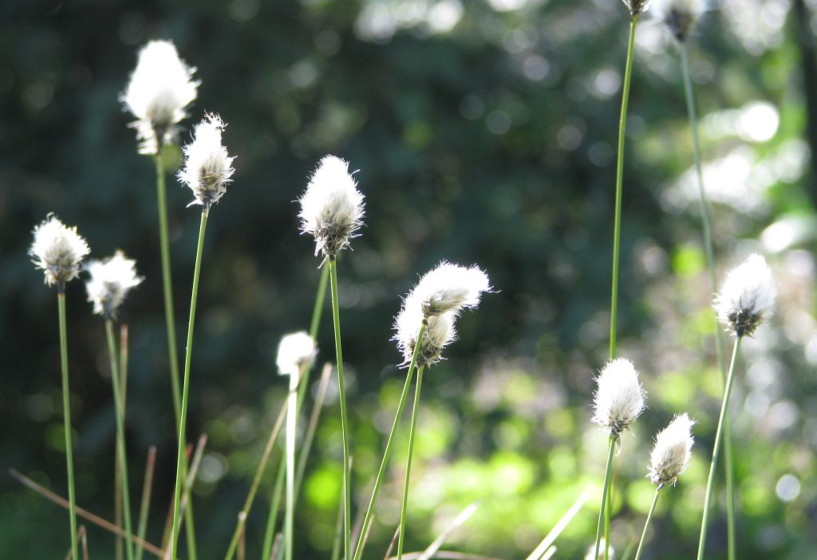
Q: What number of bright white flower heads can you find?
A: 11